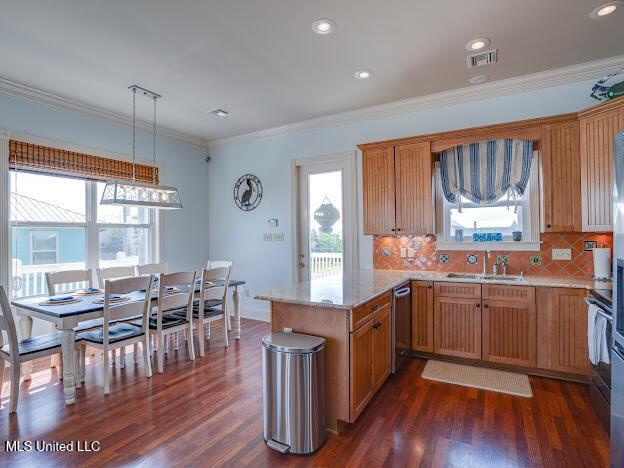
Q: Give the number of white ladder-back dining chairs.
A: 8